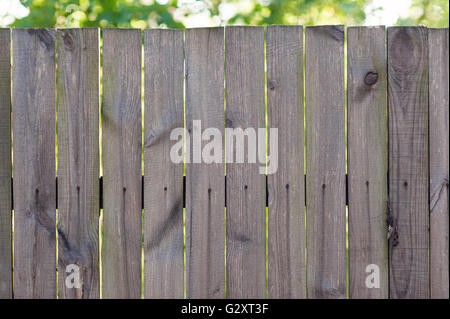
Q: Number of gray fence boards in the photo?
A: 12